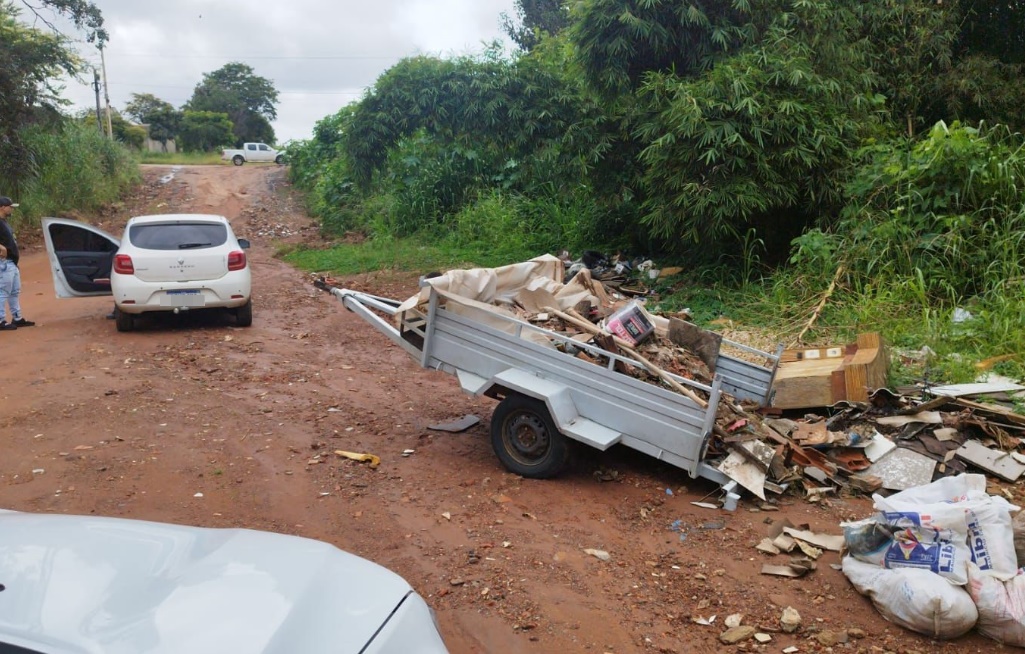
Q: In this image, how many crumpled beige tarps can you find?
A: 1